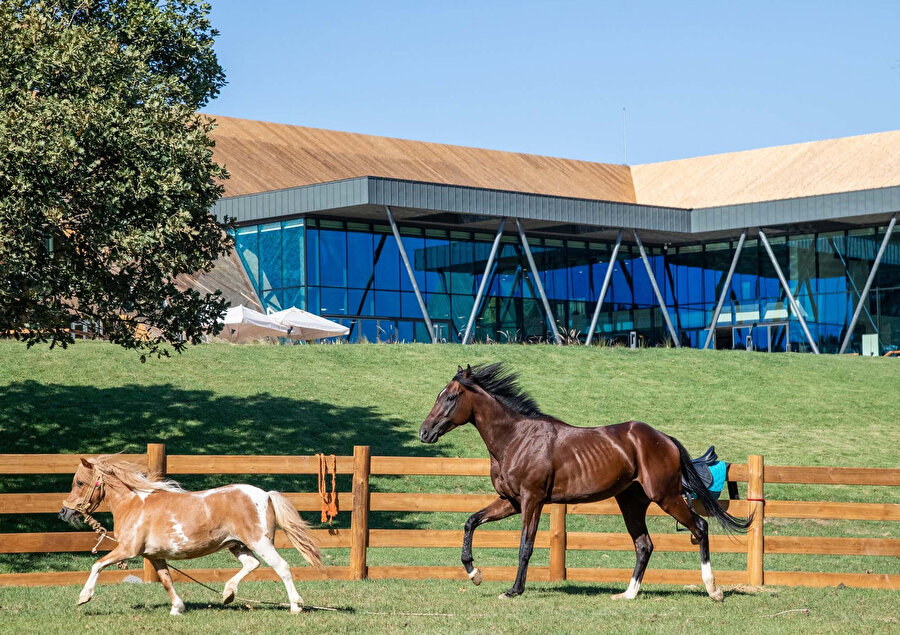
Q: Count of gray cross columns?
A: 8